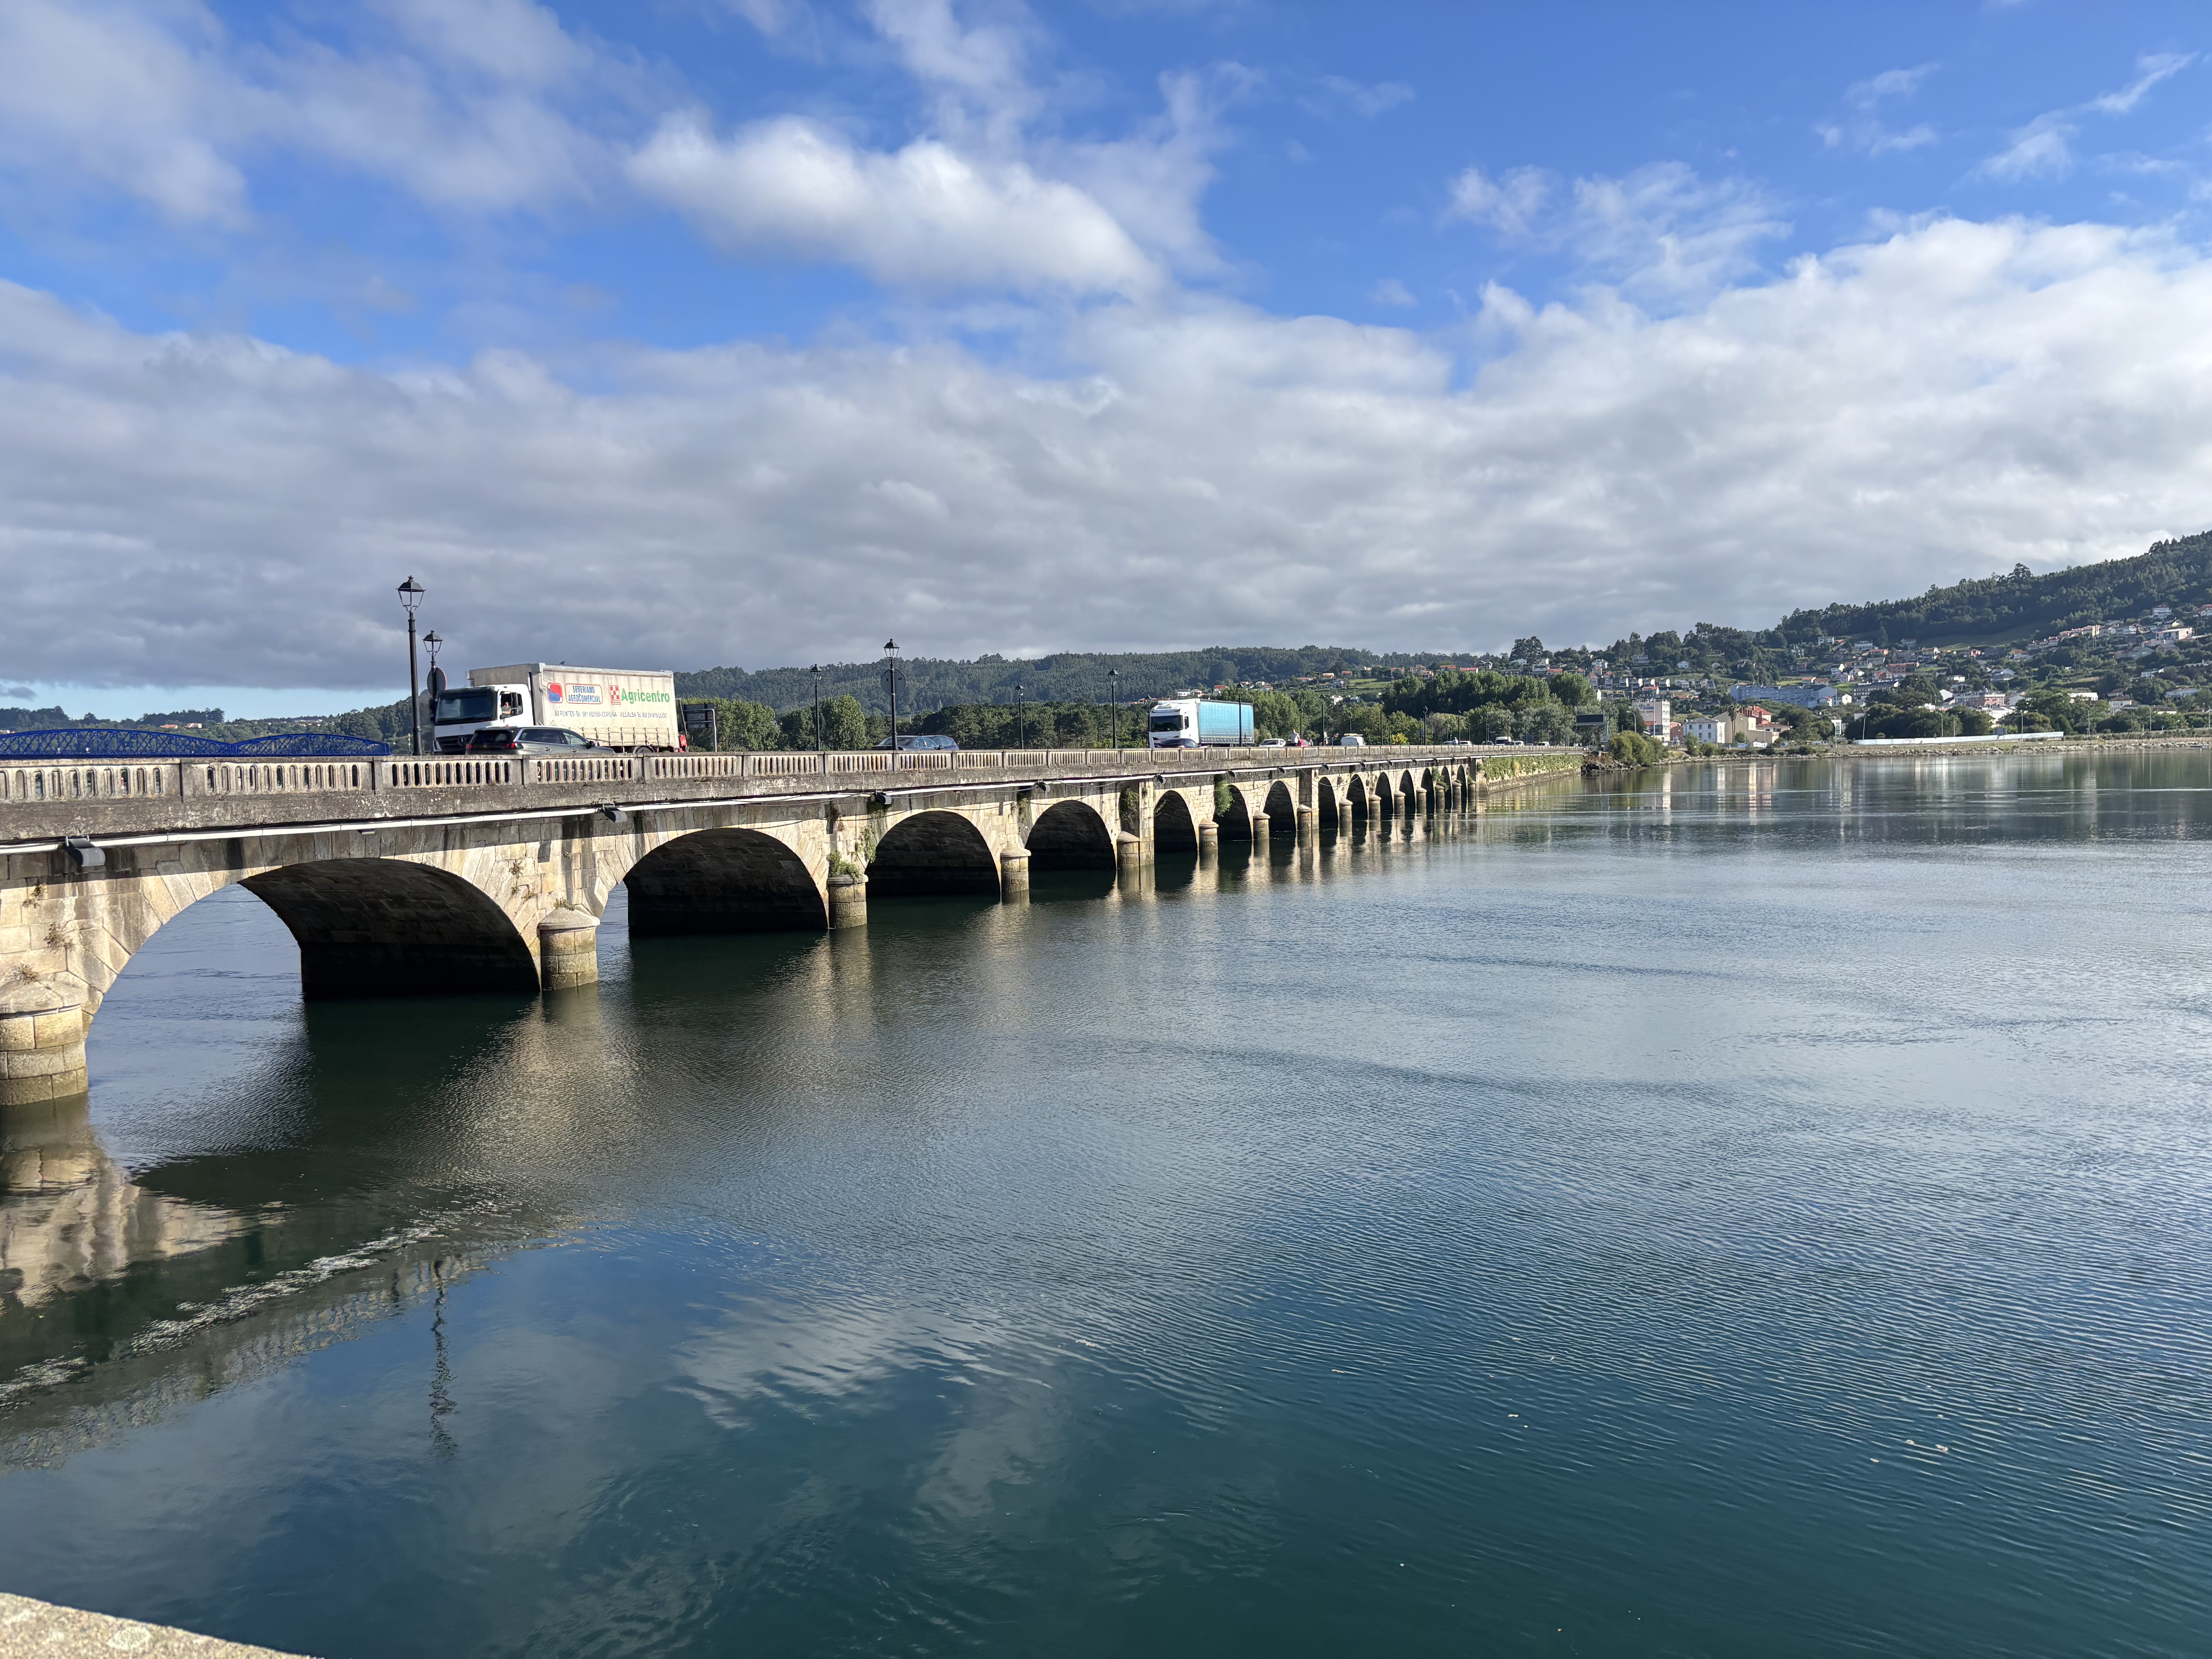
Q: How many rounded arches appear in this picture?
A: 14